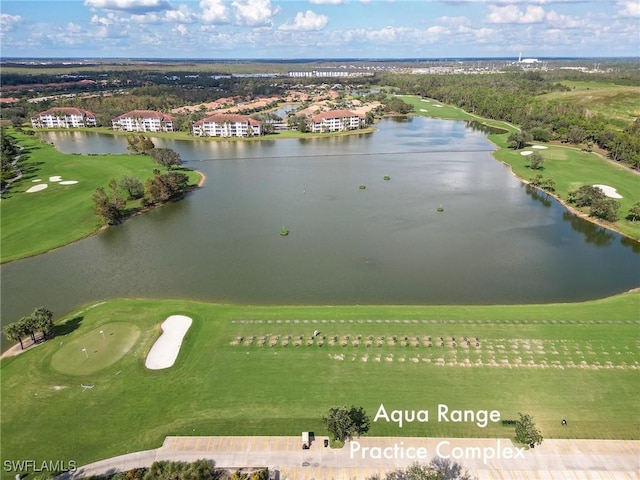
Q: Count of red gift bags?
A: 0